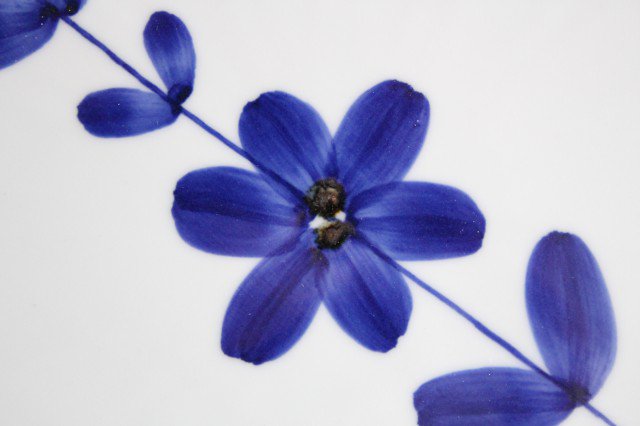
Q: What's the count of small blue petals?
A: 2